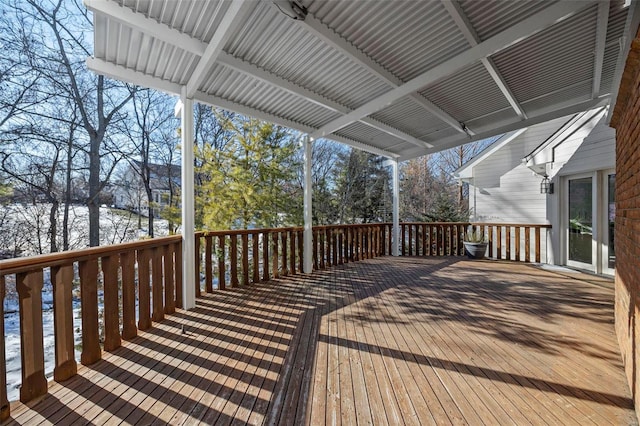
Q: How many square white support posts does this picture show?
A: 3